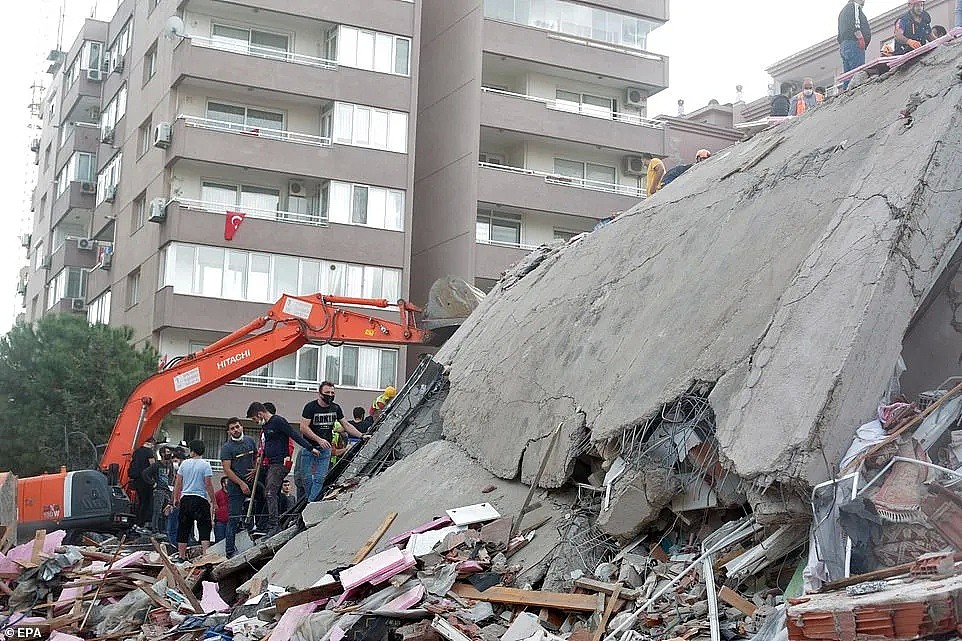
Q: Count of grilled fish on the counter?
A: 0